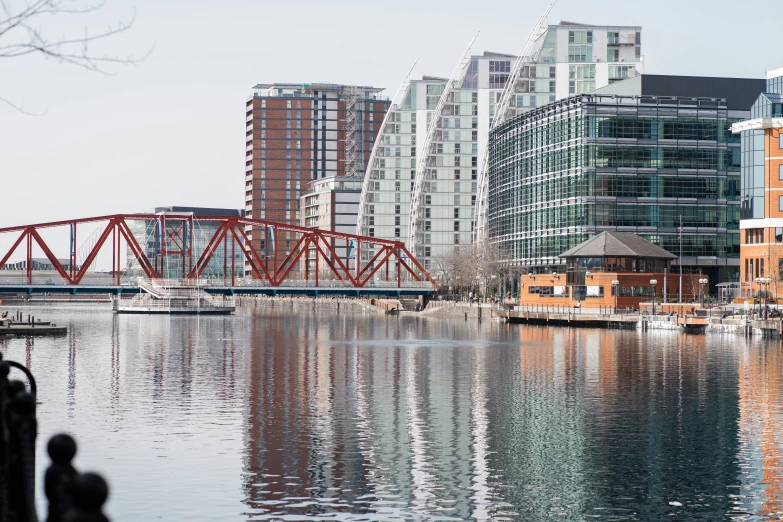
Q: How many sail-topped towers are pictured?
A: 3